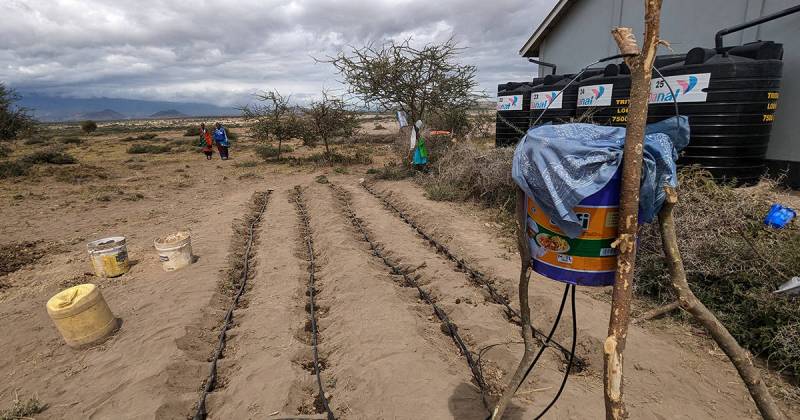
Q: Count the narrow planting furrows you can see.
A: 4